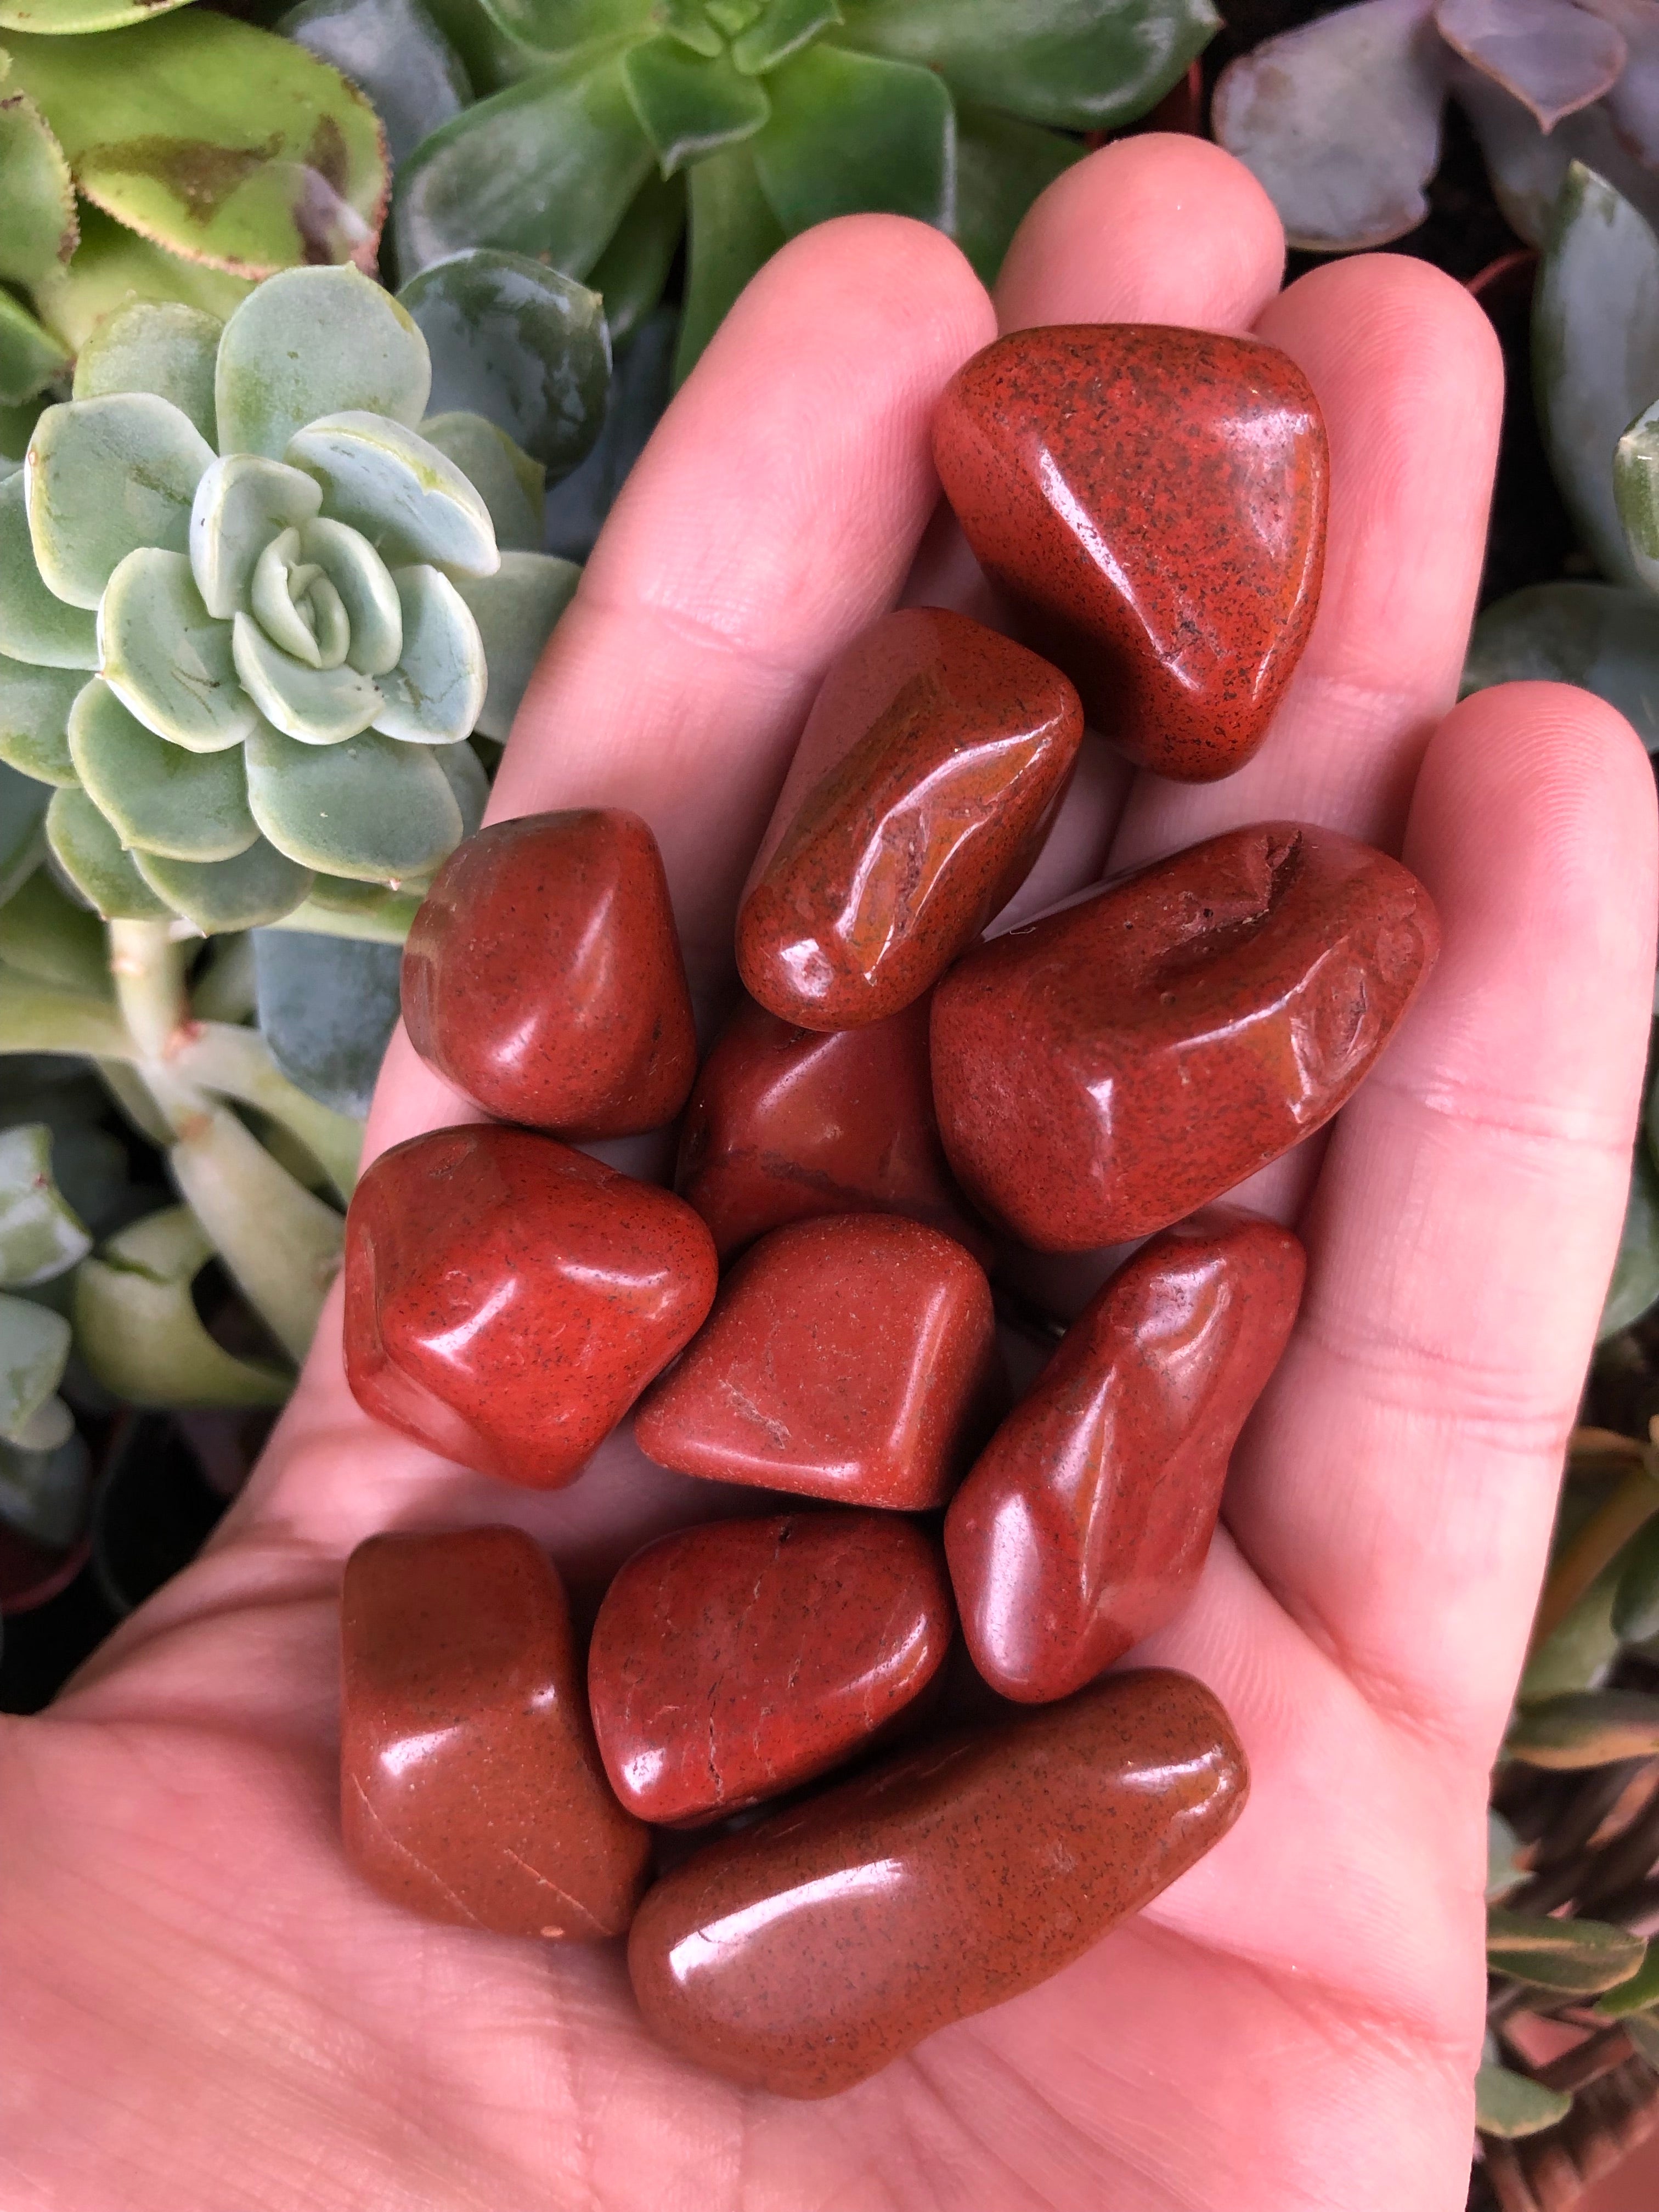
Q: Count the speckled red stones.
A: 11